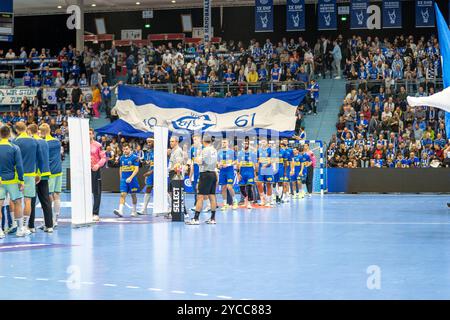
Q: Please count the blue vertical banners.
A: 6